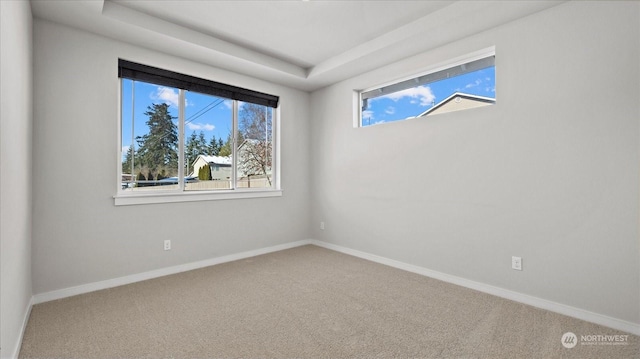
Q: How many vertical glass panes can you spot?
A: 3